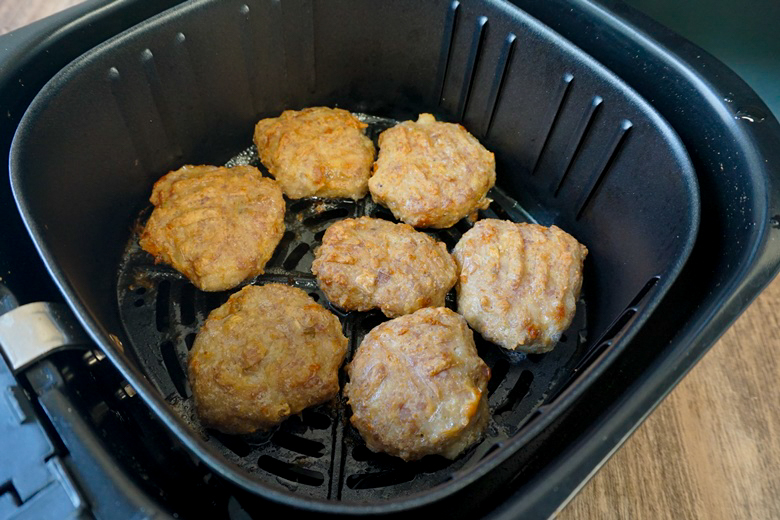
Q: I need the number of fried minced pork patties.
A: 7